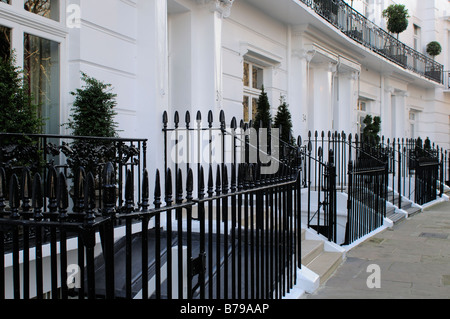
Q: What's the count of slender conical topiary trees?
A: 2